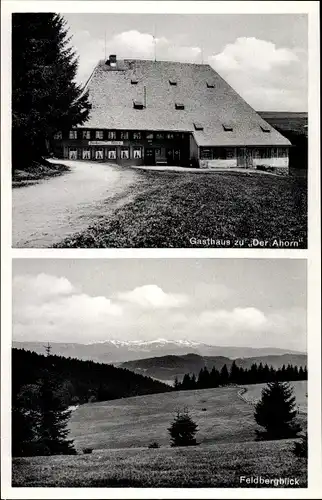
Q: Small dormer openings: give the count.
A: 8